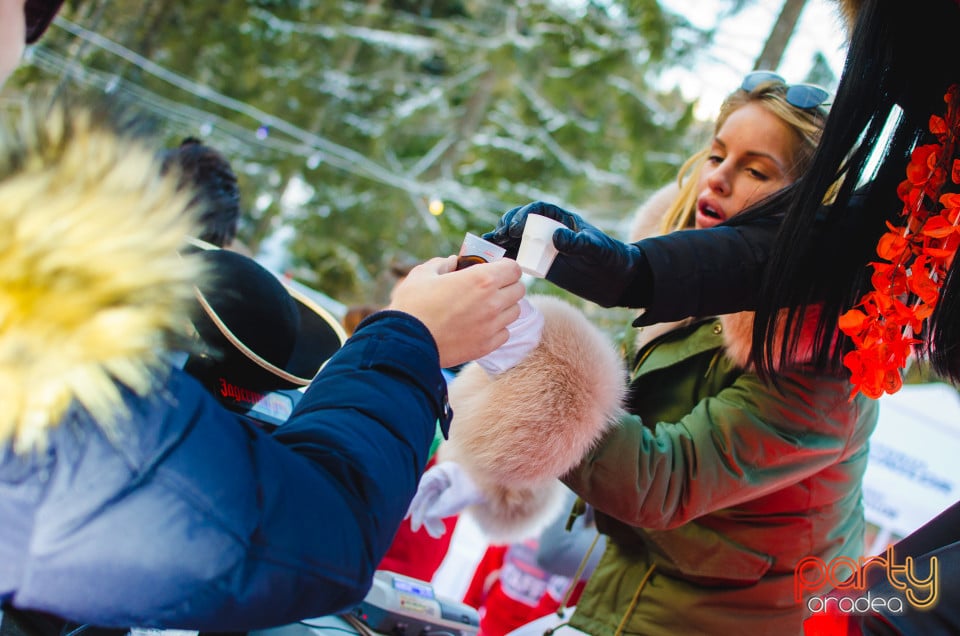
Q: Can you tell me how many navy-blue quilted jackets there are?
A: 1